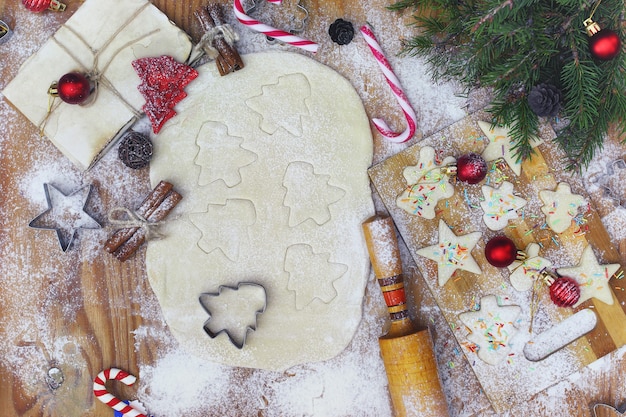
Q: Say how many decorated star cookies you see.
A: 3